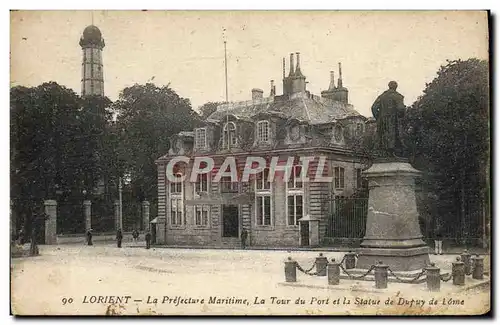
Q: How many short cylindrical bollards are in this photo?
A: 9